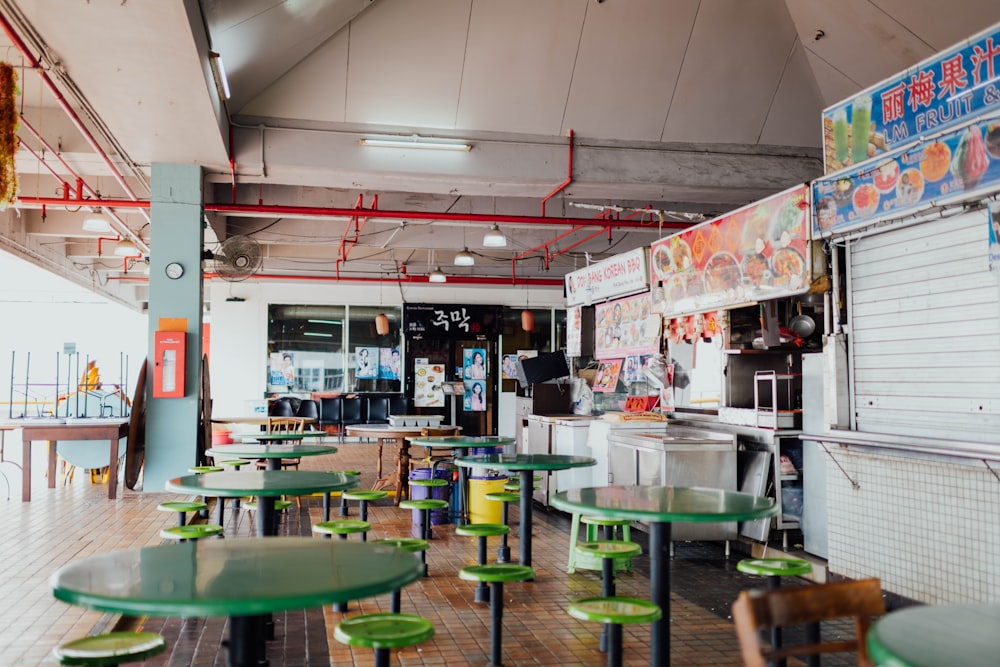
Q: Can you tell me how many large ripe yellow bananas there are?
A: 0